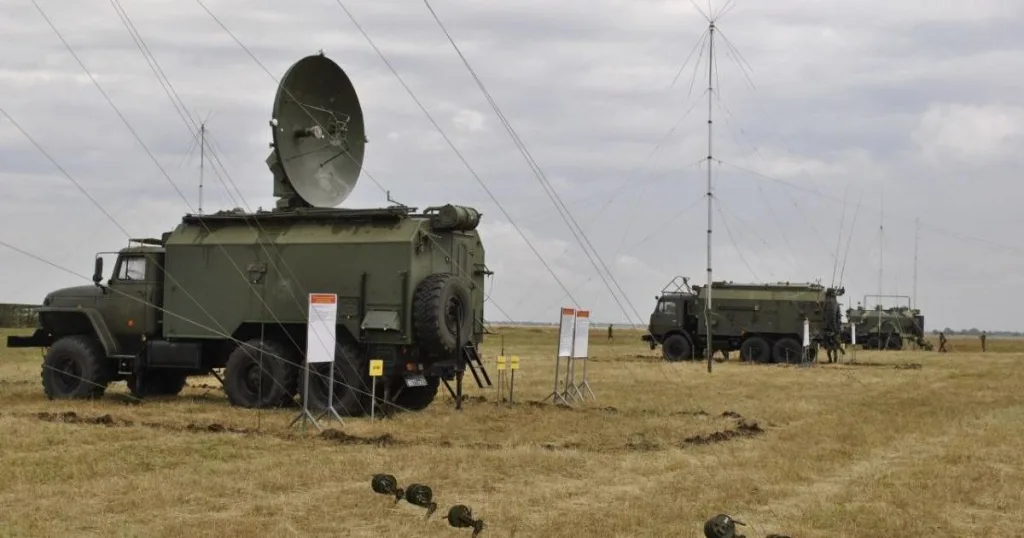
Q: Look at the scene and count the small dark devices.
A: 4